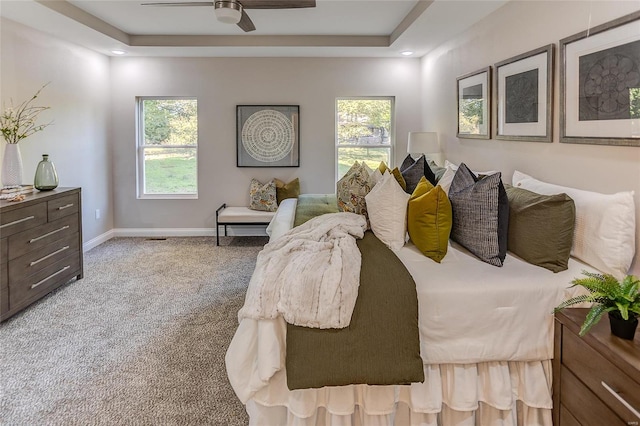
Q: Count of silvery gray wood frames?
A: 3